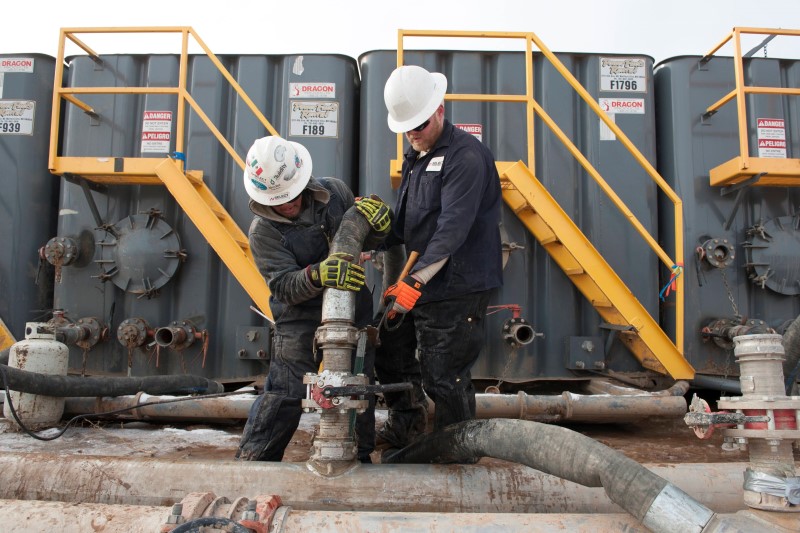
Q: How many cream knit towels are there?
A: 0